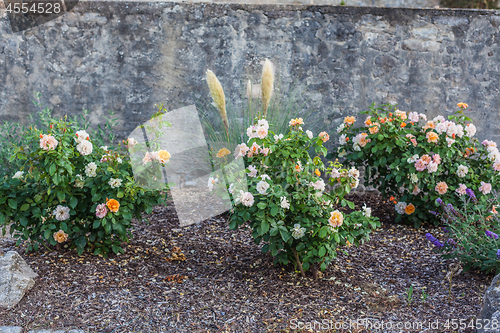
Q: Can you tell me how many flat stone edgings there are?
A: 2